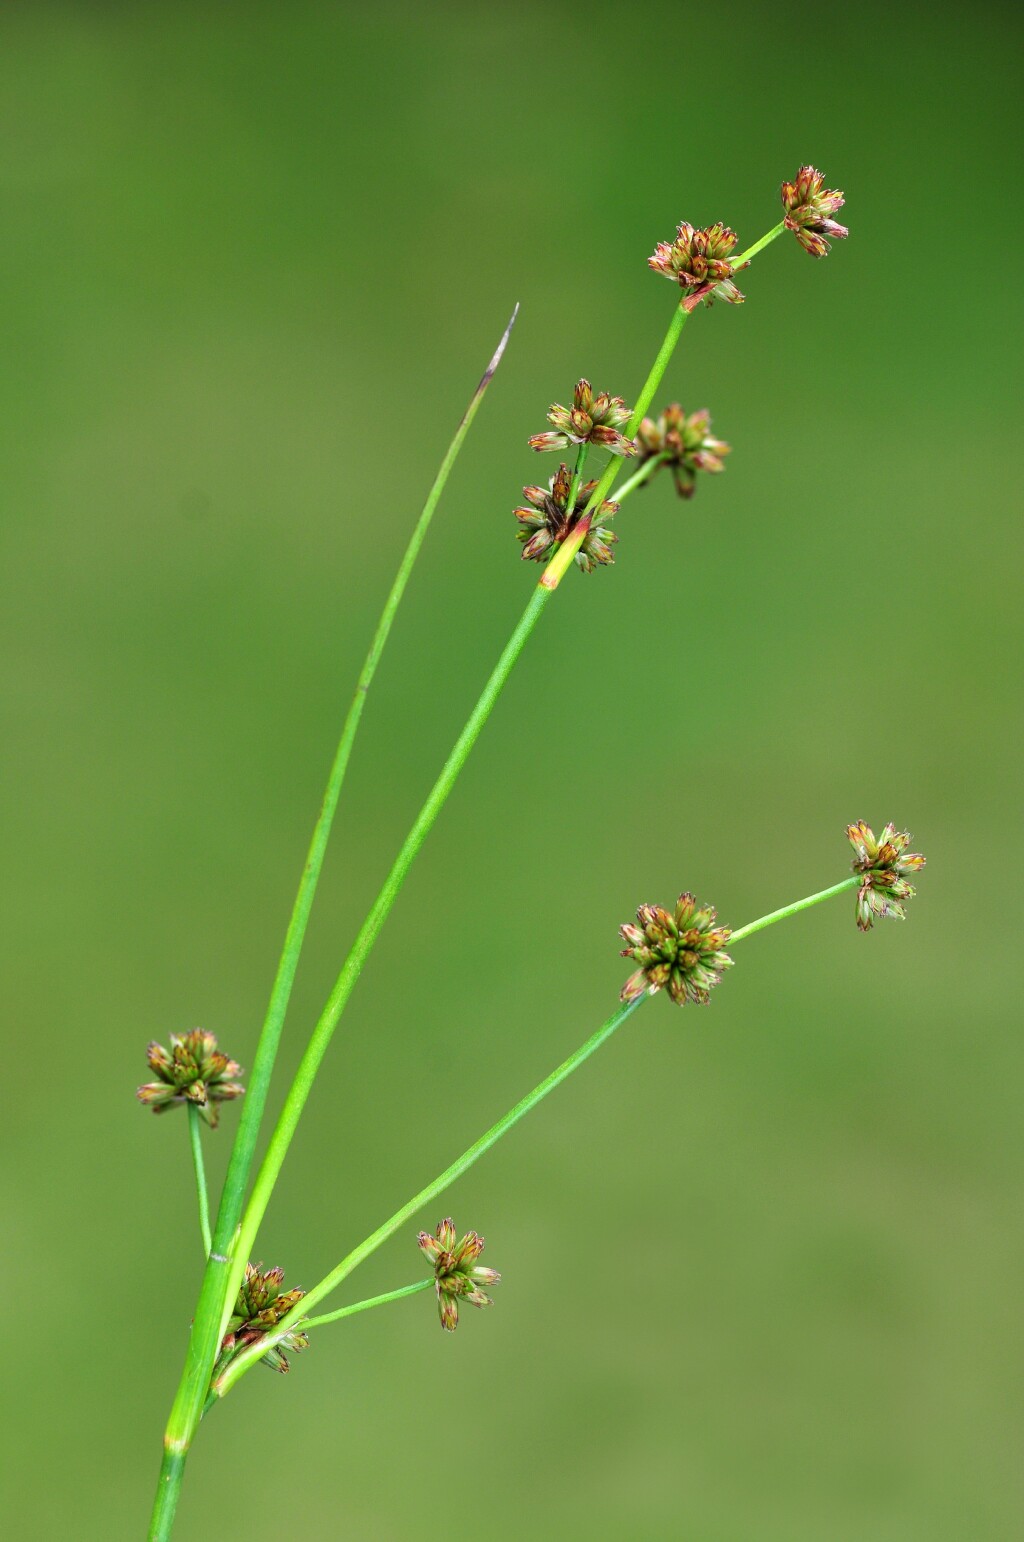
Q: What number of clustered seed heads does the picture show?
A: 10